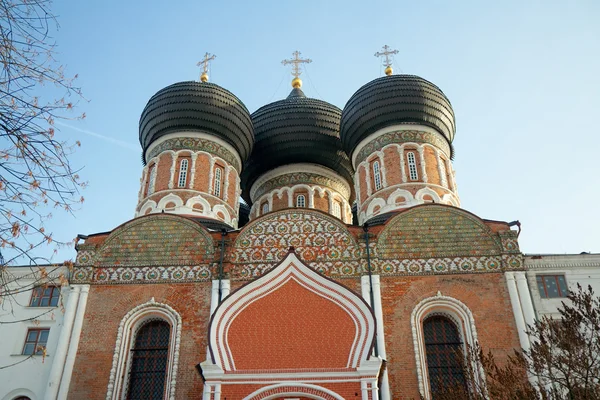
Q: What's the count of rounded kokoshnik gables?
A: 3